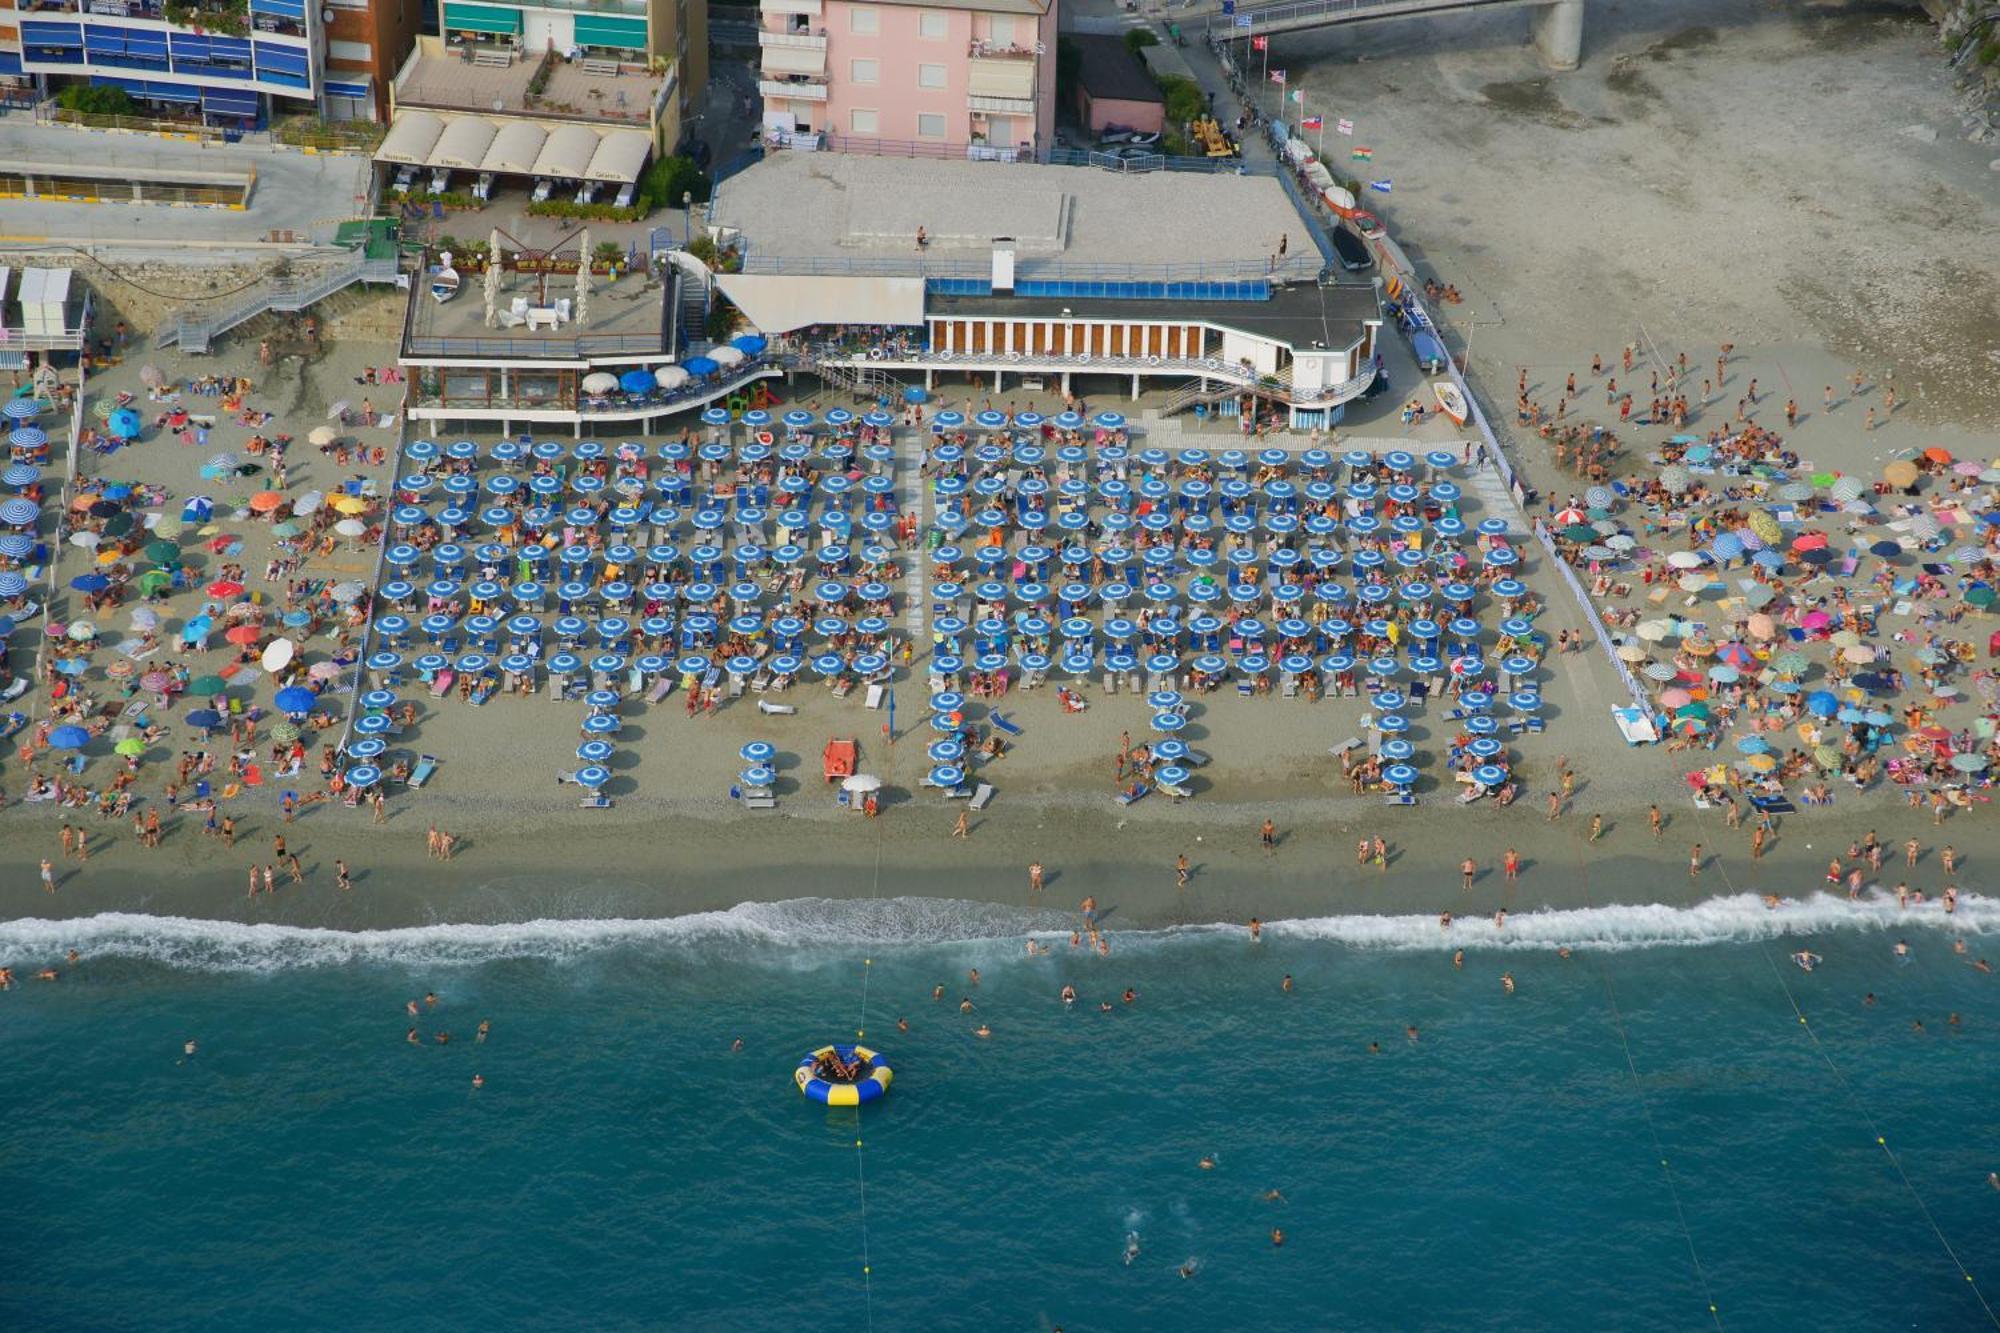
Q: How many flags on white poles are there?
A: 9